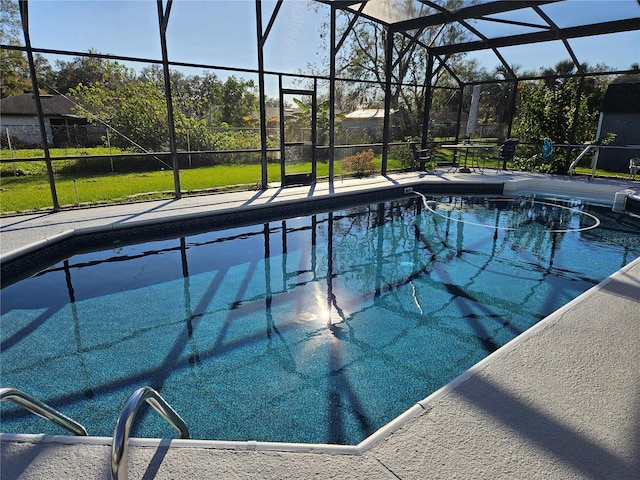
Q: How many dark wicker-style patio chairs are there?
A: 2